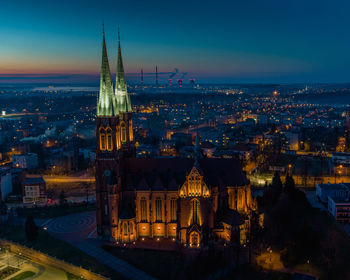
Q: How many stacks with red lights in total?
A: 3